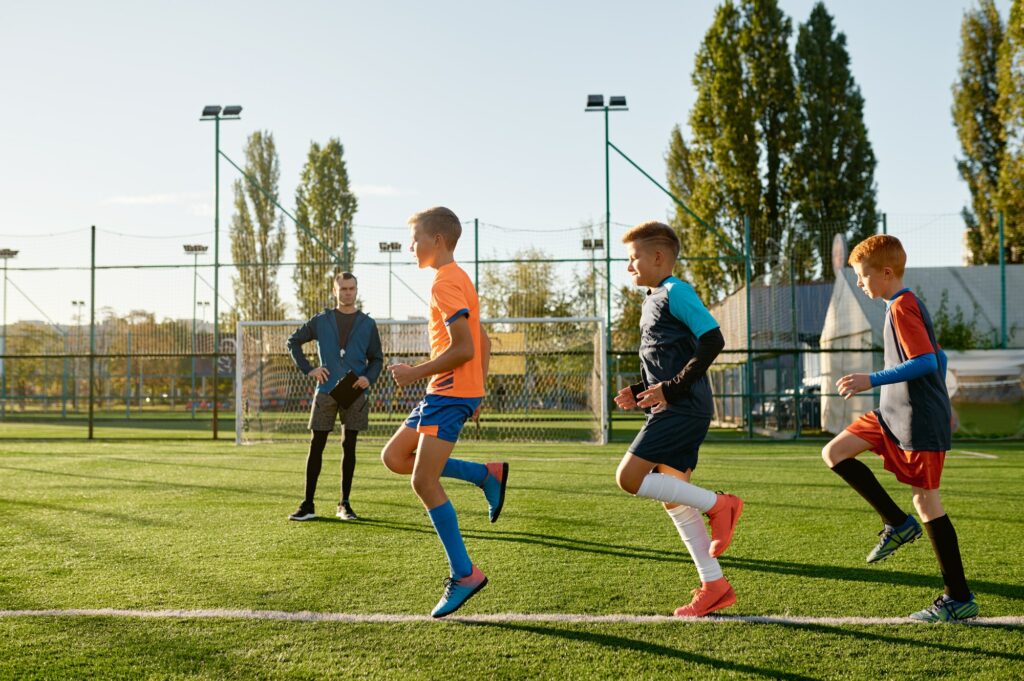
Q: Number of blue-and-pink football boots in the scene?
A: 2